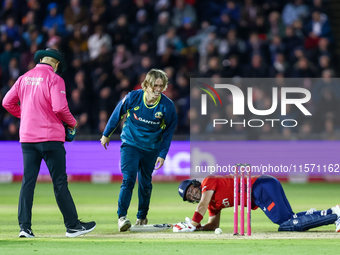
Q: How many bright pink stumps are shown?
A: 3